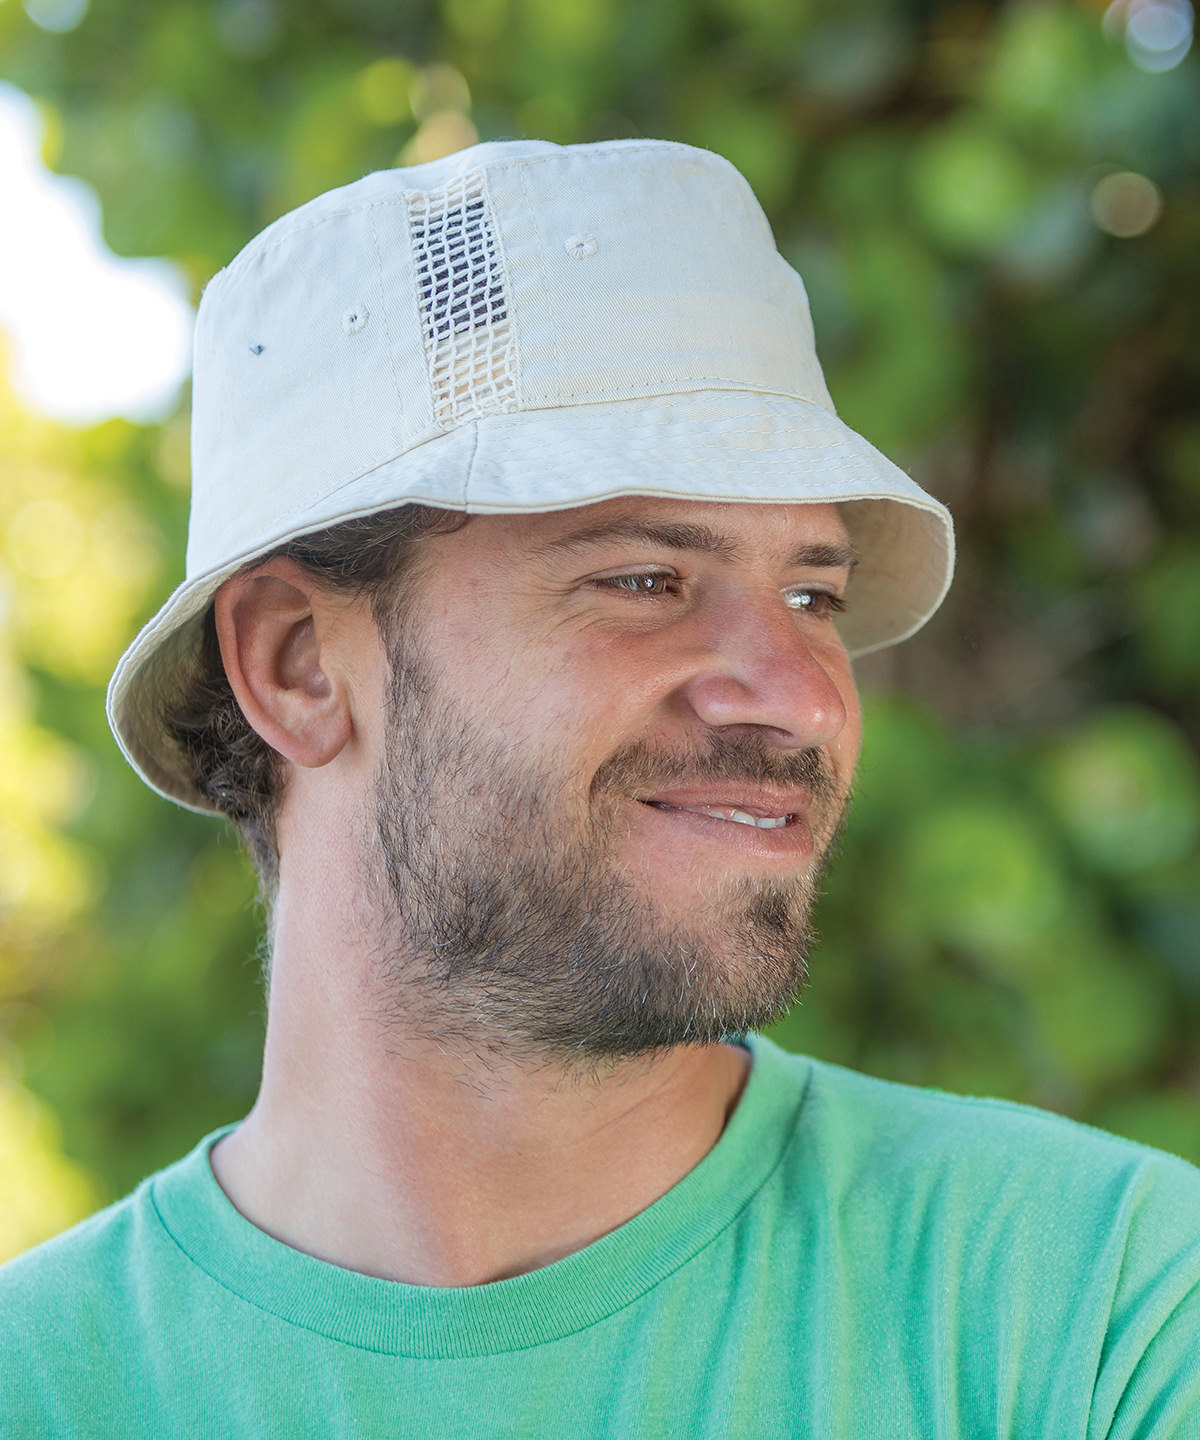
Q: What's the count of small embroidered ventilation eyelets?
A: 2